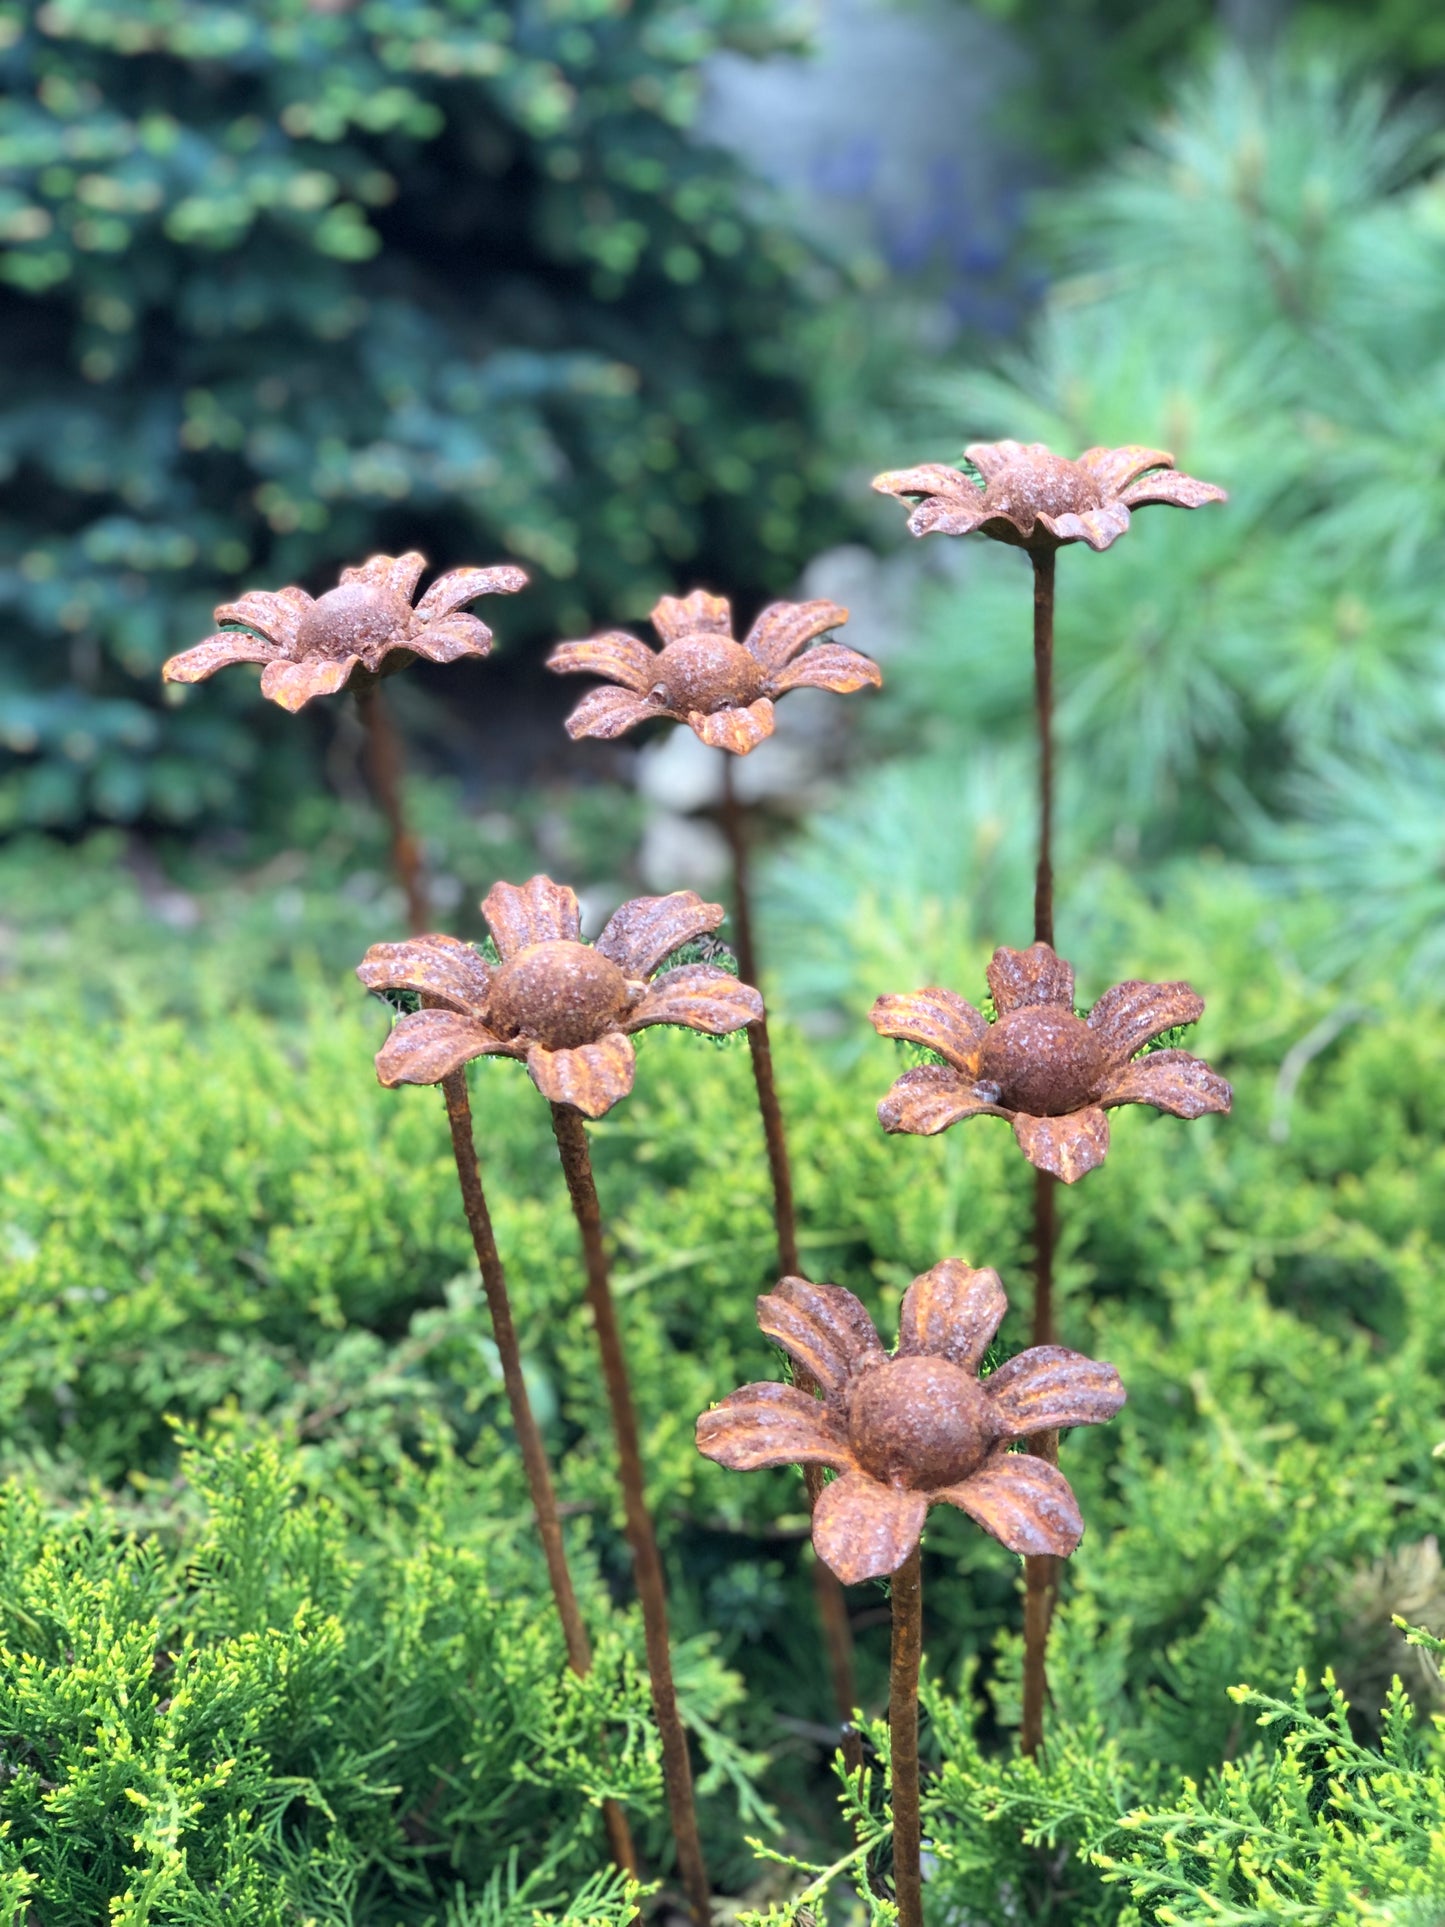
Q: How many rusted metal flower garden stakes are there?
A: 6